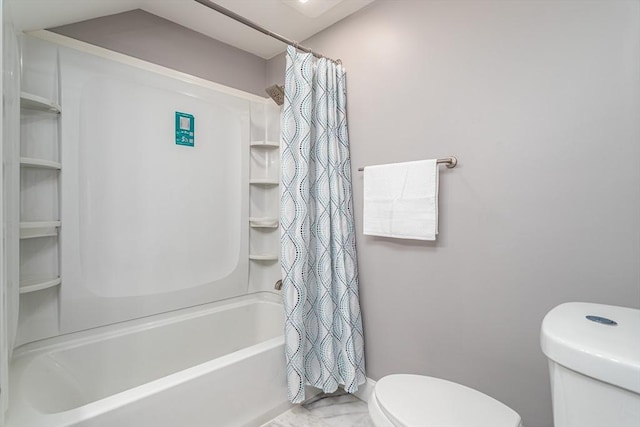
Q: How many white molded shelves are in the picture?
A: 8